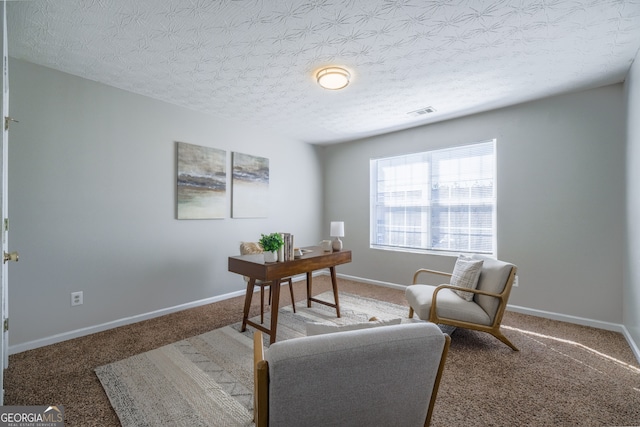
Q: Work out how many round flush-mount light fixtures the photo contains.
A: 1